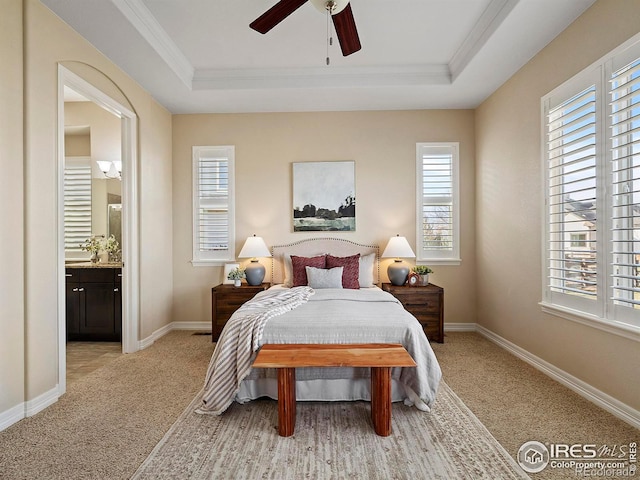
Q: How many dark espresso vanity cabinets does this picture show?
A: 1